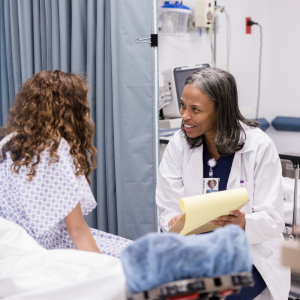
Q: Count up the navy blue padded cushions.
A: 2